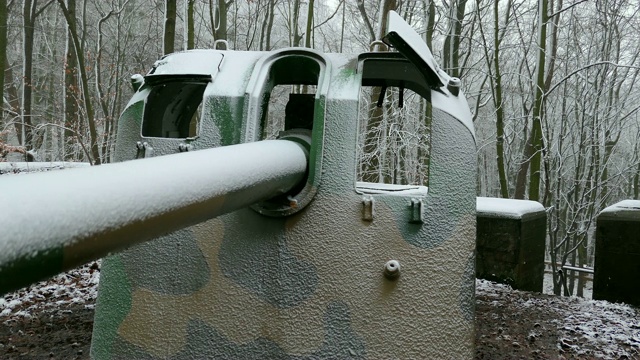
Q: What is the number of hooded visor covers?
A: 2